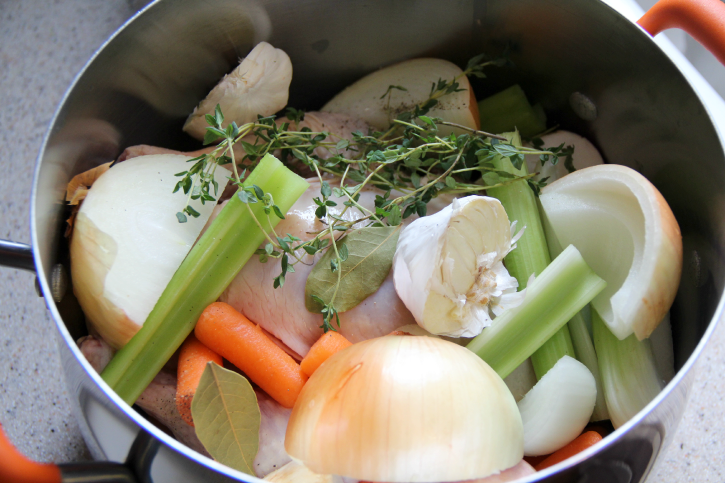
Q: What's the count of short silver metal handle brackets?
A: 2